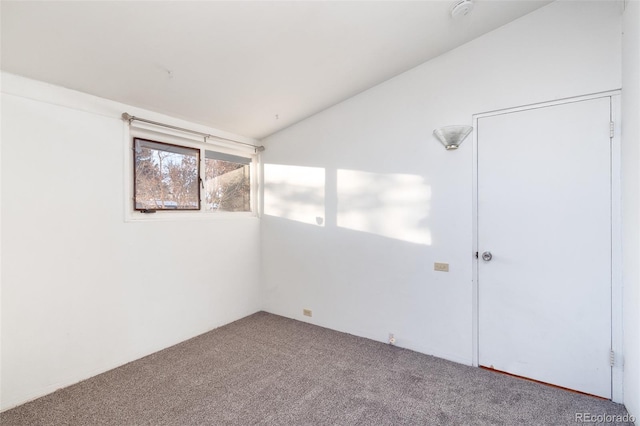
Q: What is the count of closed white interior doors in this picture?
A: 1